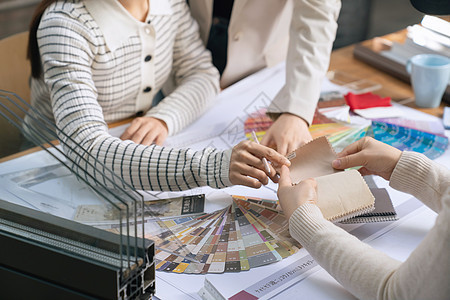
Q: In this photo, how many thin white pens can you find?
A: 1